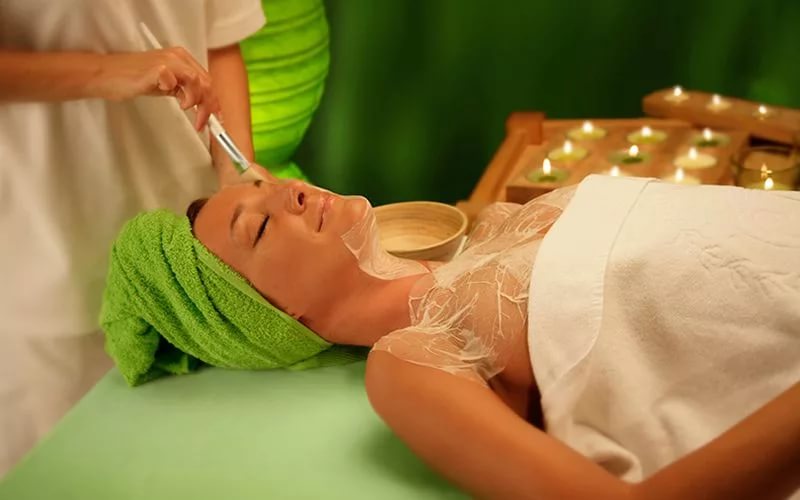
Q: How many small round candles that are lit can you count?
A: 13